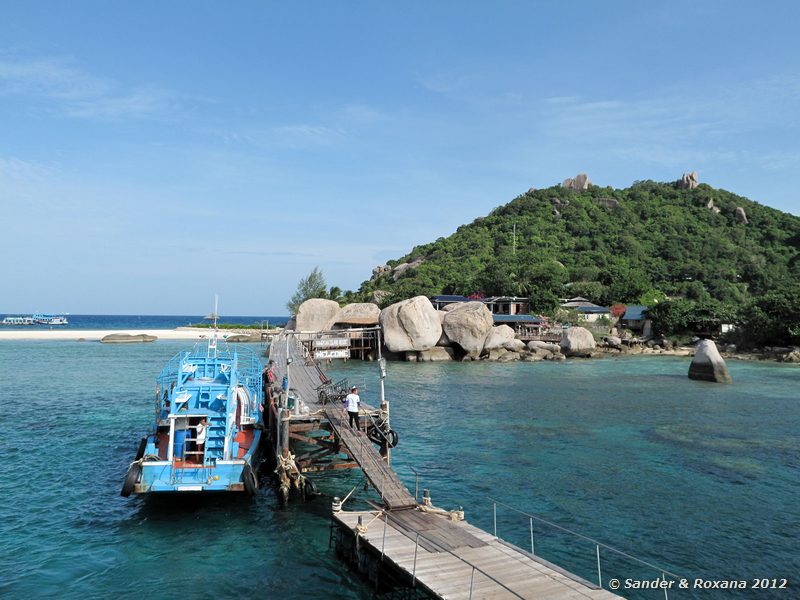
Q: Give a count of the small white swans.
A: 0